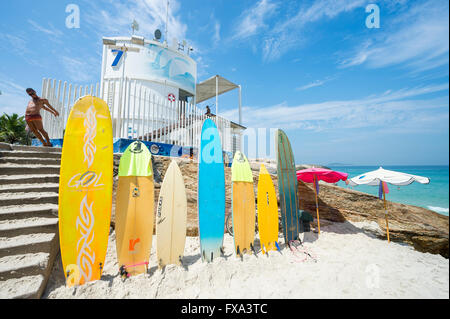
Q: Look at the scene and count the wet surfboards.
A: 0